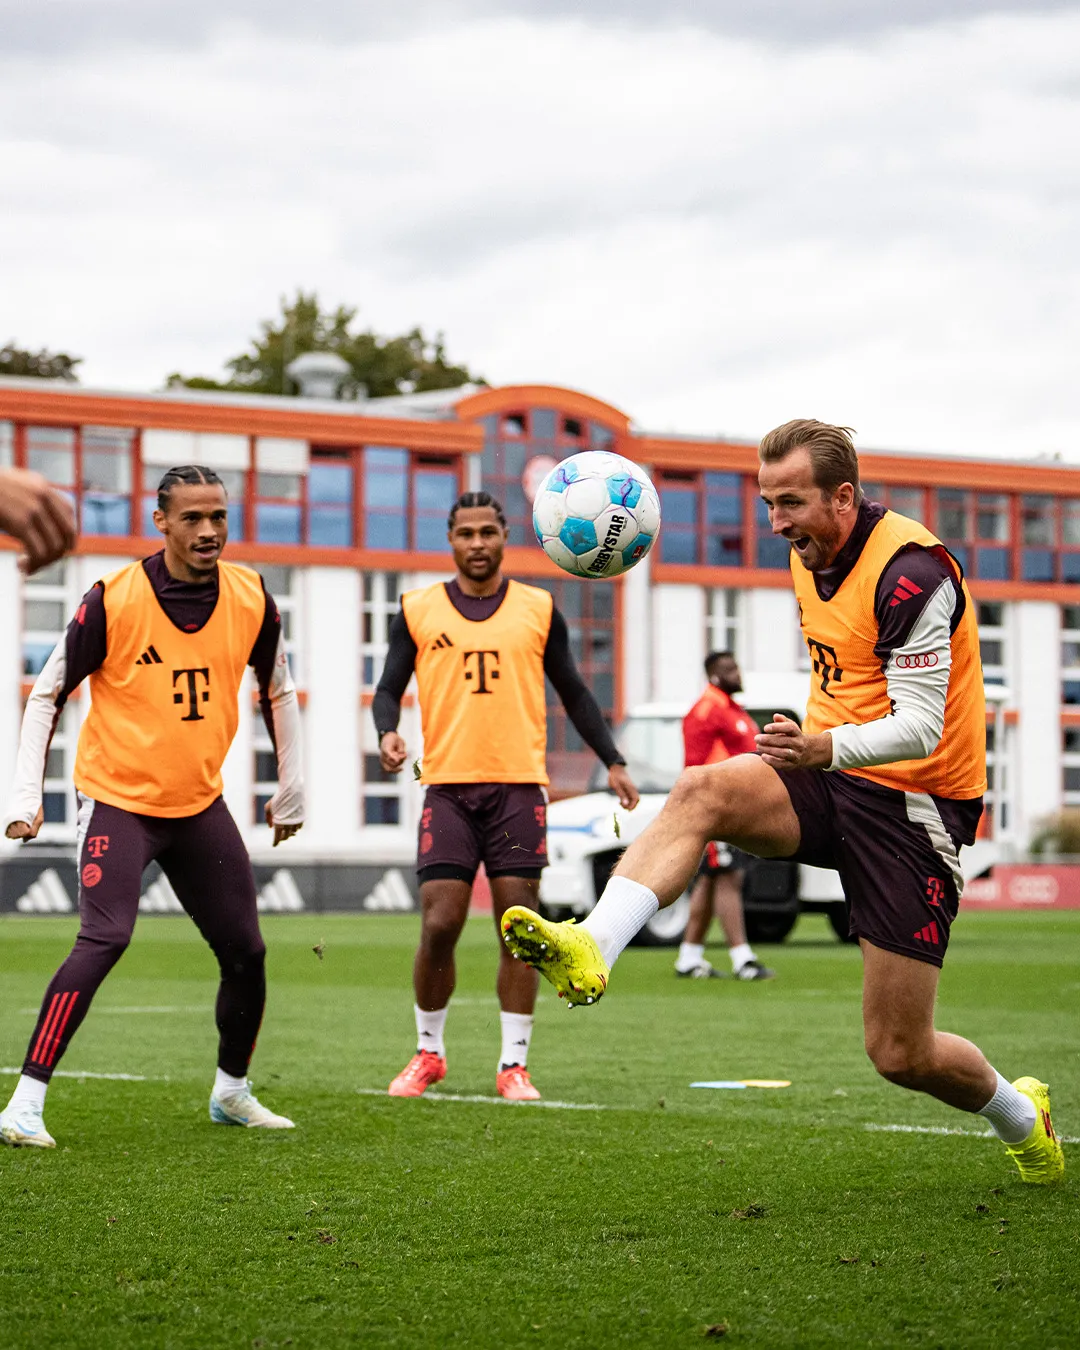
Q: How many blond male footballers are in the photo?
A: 1